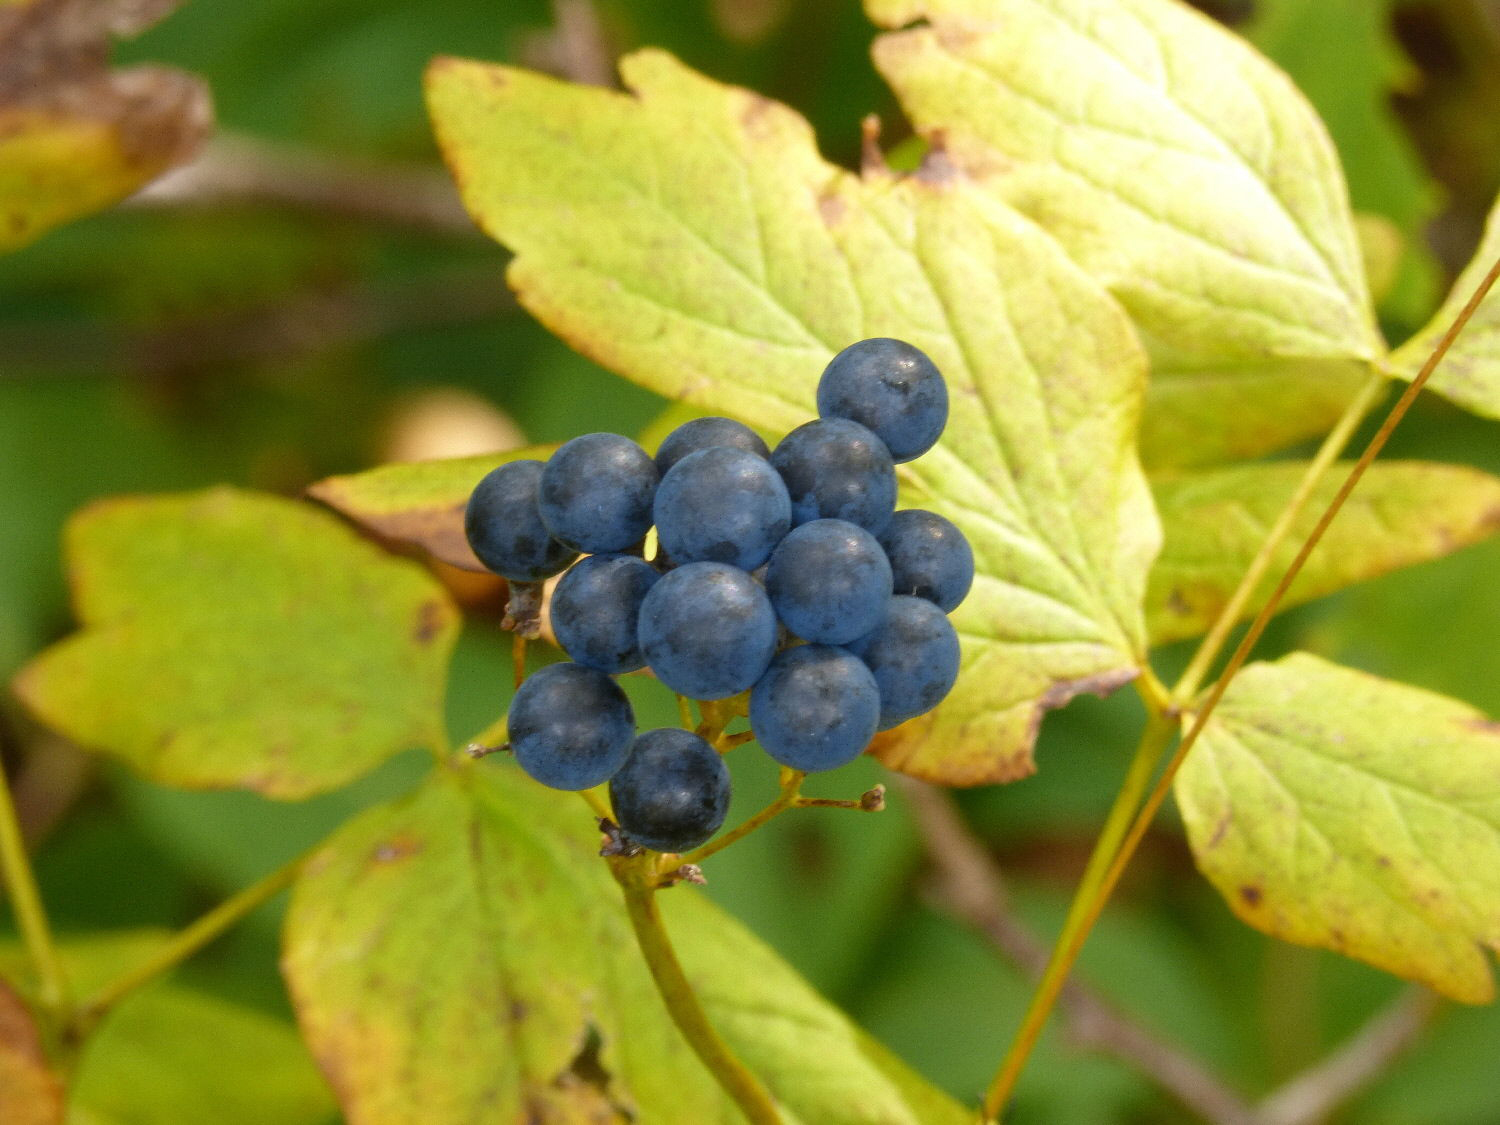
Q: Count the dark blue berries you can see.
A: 14